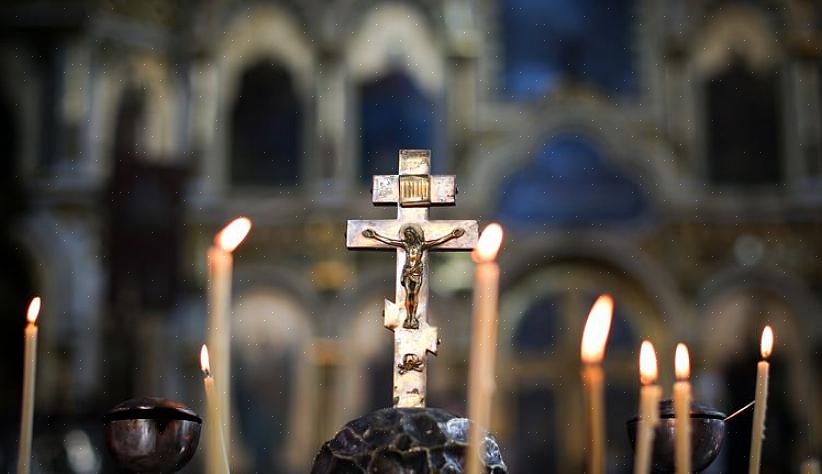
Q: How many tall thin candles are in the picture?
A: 8